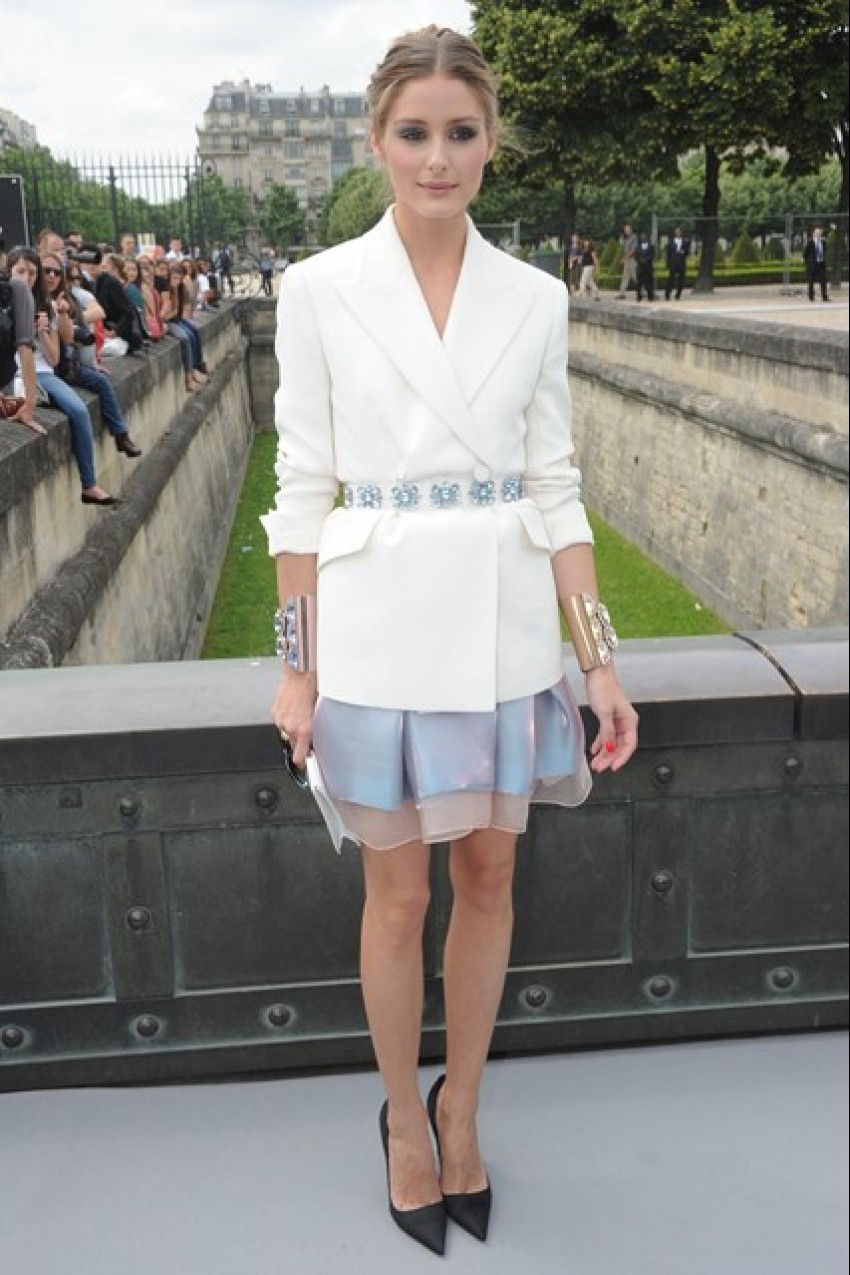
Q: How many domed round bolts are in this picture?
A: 12